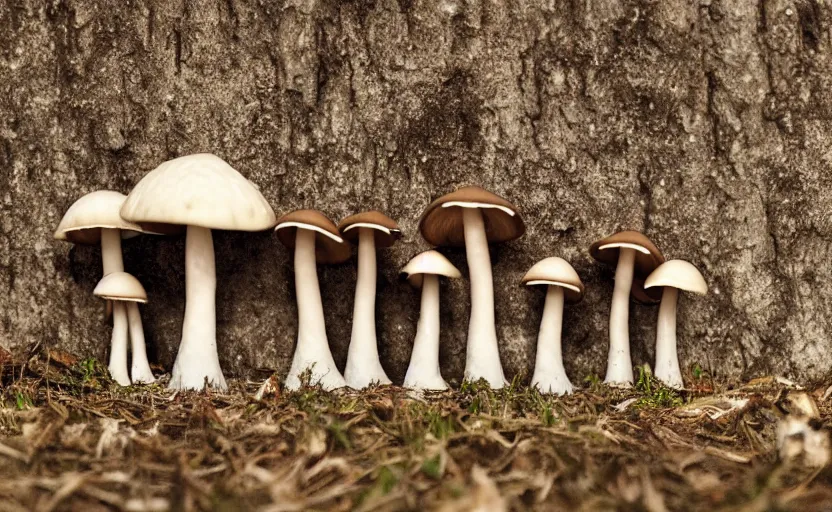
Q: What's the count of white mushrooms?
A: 6